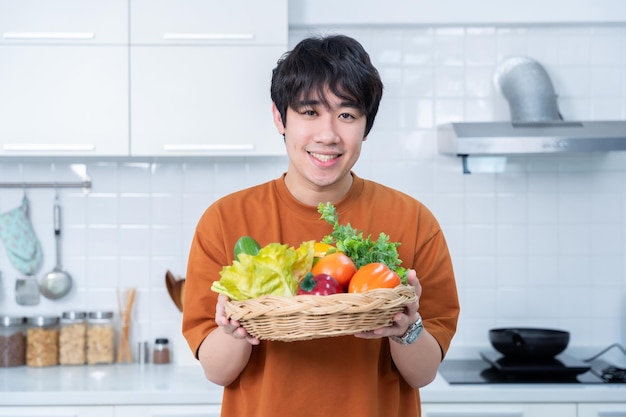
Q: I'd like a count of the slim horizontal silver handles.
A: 4